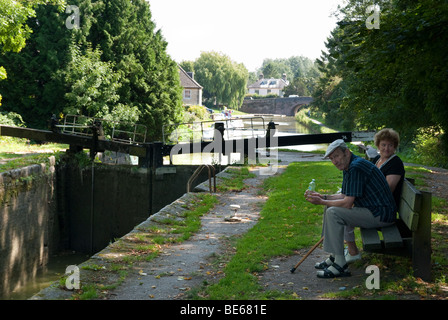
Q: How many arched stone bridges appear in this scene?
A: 1